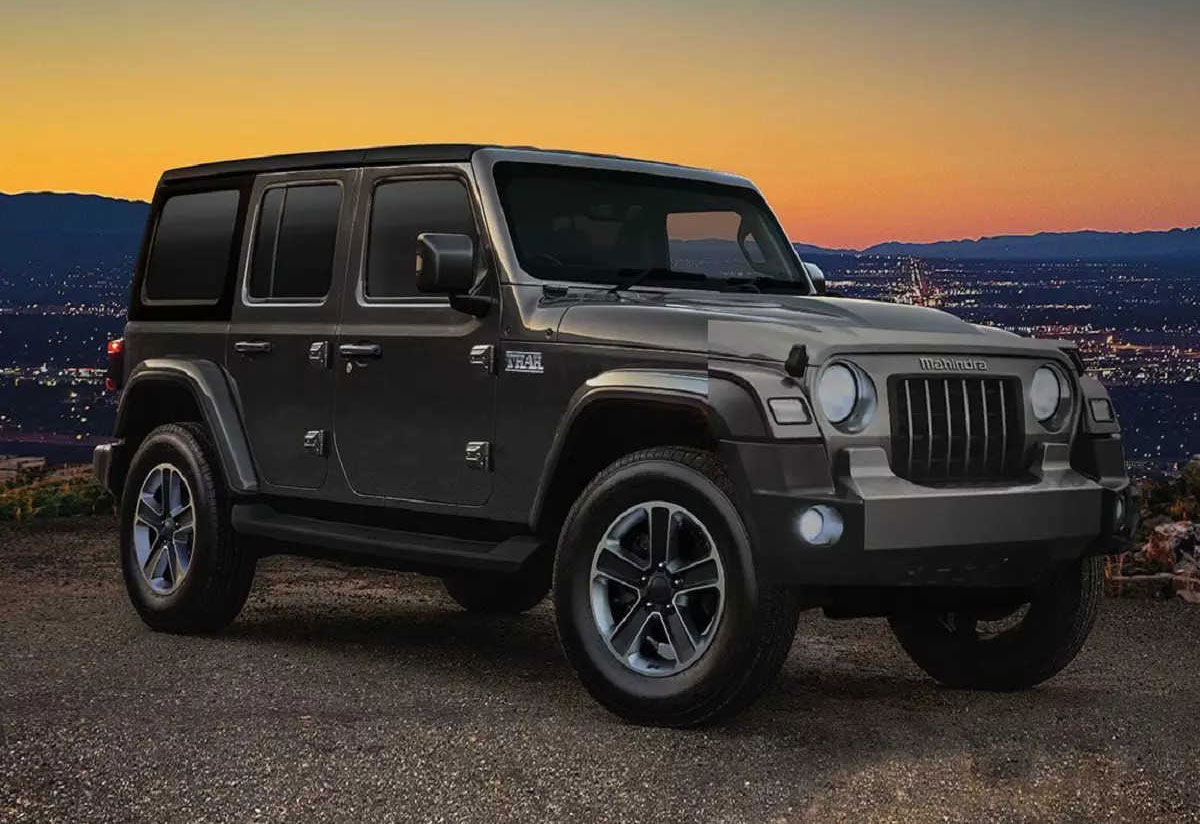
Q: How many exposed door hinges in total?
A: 4